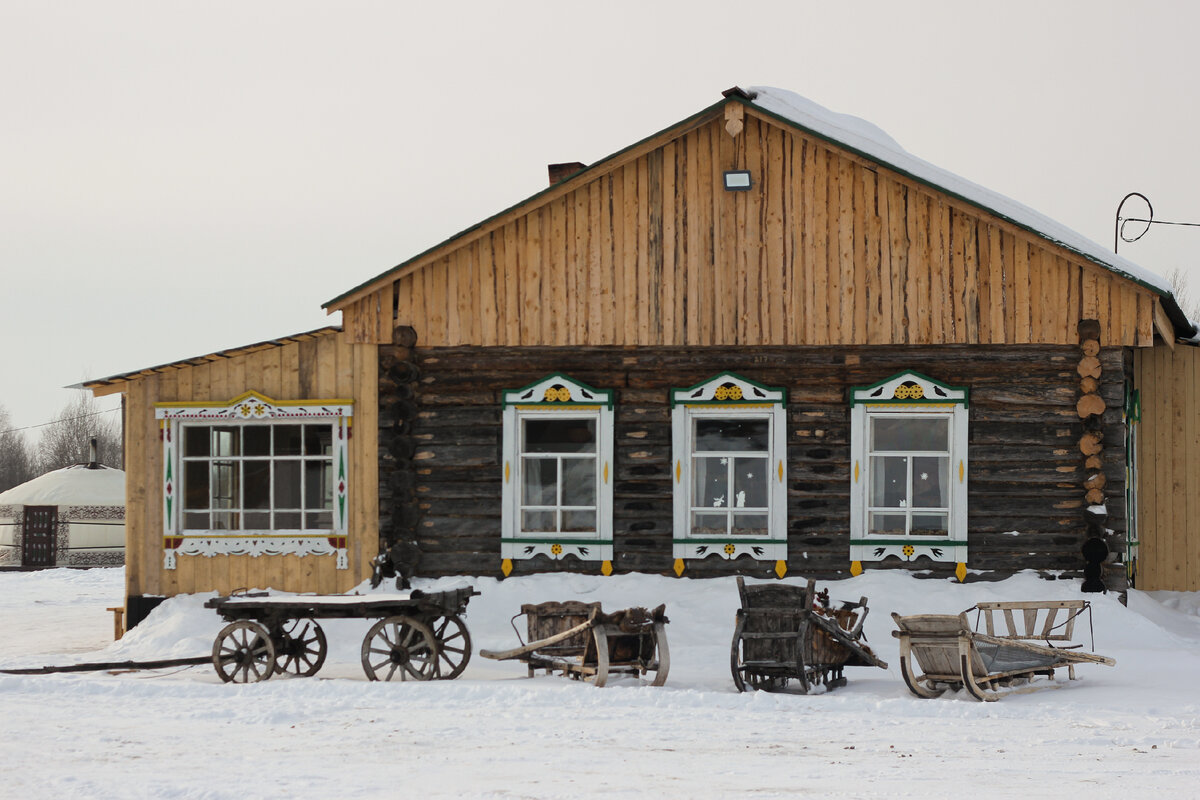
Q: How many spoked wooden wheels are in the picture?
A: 4